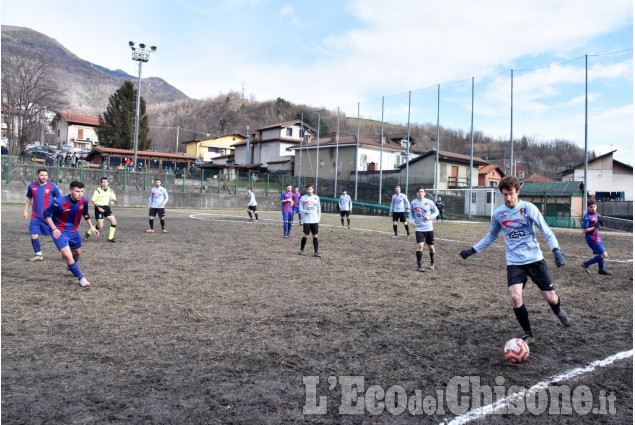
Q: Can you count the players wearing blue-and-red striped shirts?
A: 5